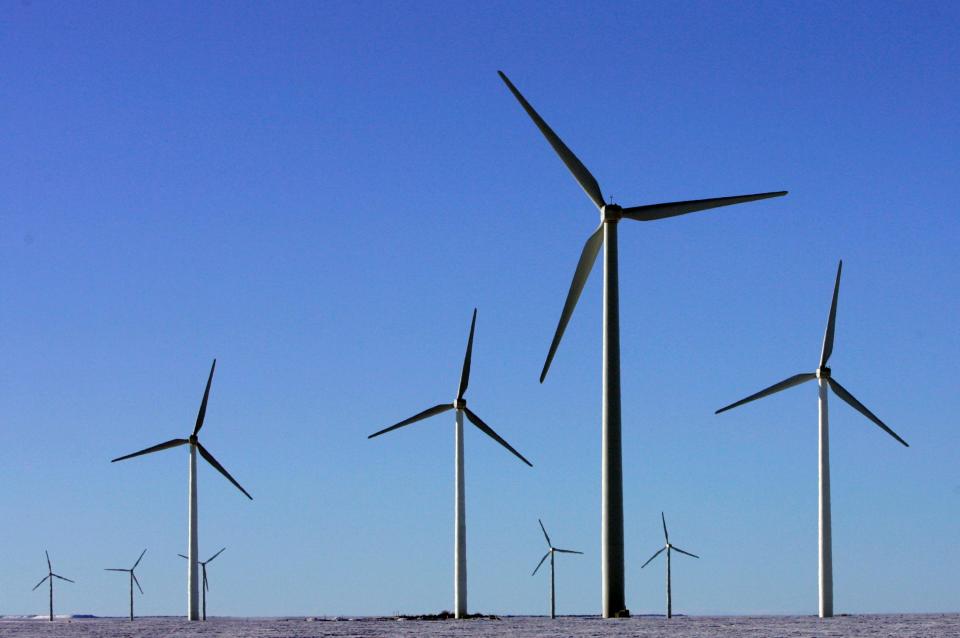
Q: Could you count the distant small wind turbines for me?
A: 5